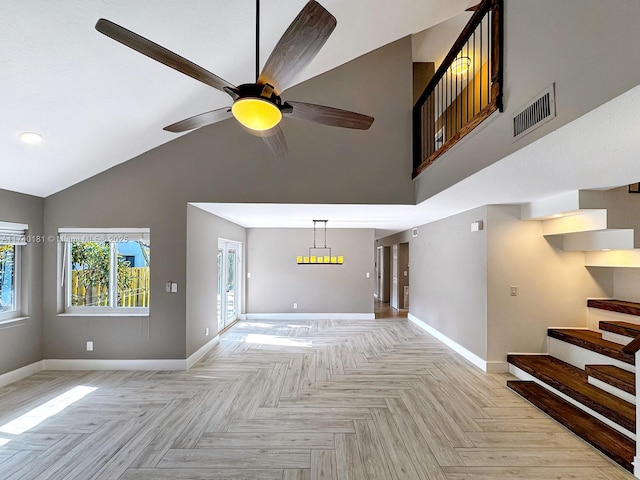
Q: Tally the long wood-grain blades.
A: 5